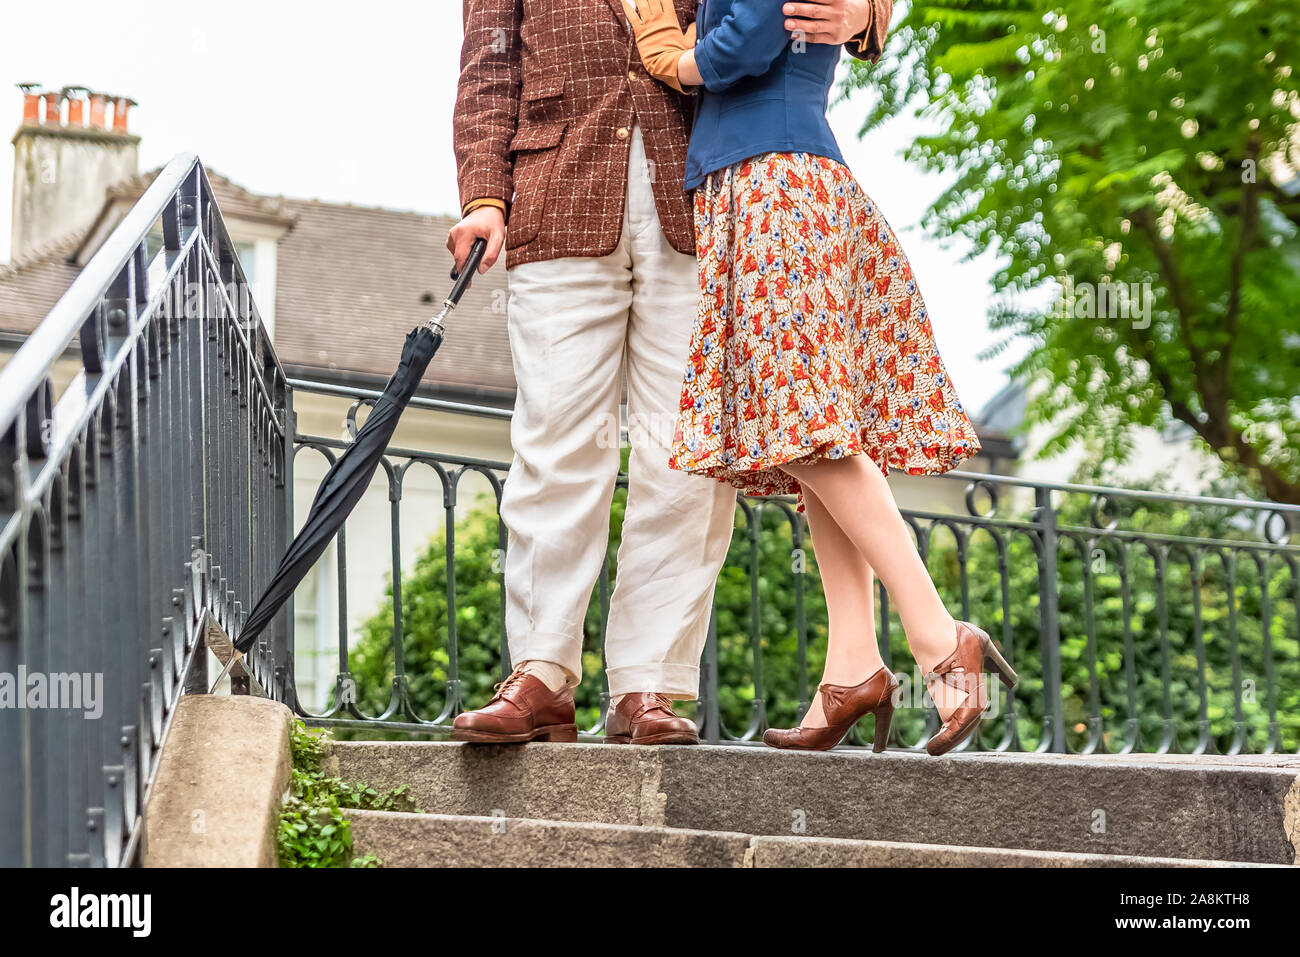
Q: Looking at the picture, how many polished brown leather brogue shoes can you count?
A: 2